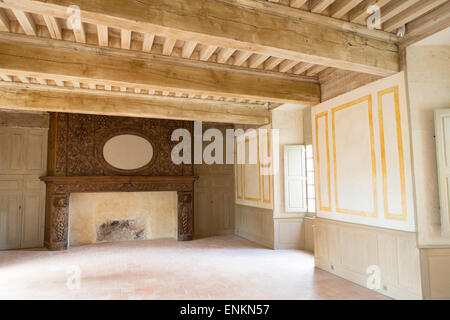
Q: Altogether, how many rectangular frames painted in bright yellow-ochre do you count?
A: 6